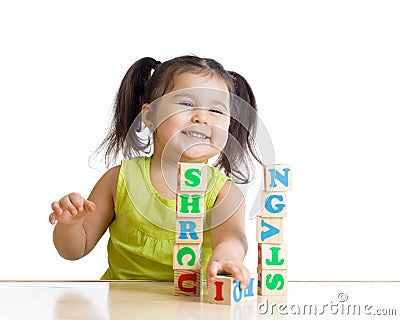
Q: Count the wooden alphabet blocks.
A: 12